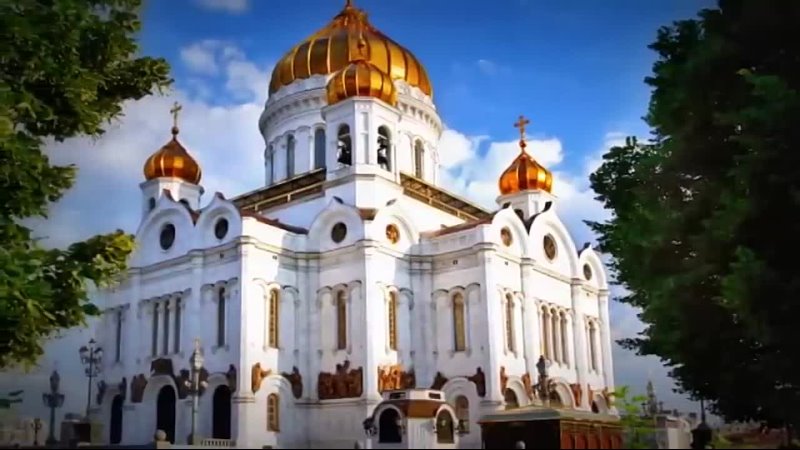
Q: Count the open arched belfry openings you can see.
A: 2